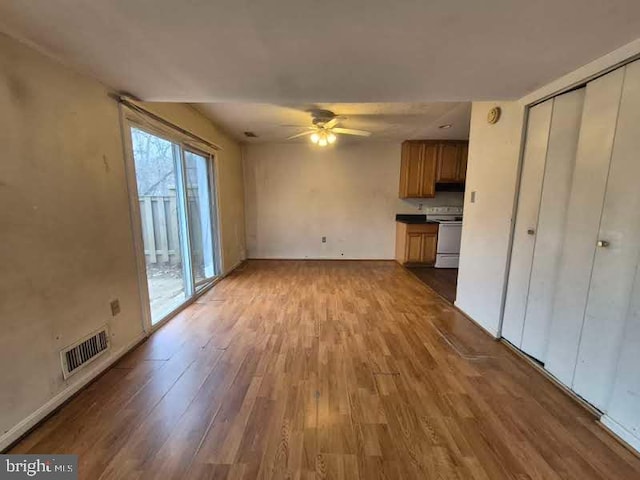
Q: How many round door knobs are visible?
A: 2